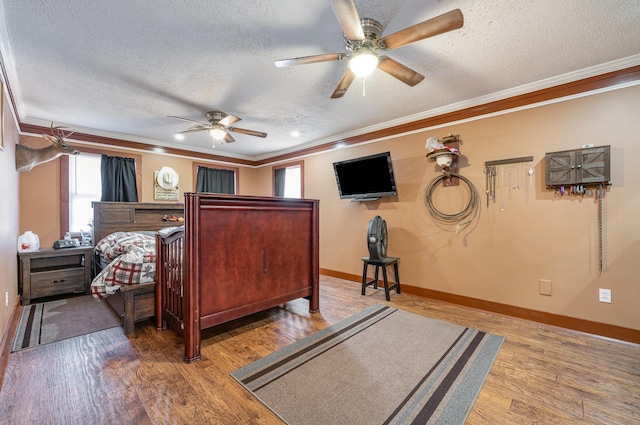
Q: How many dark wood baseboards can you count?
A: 2